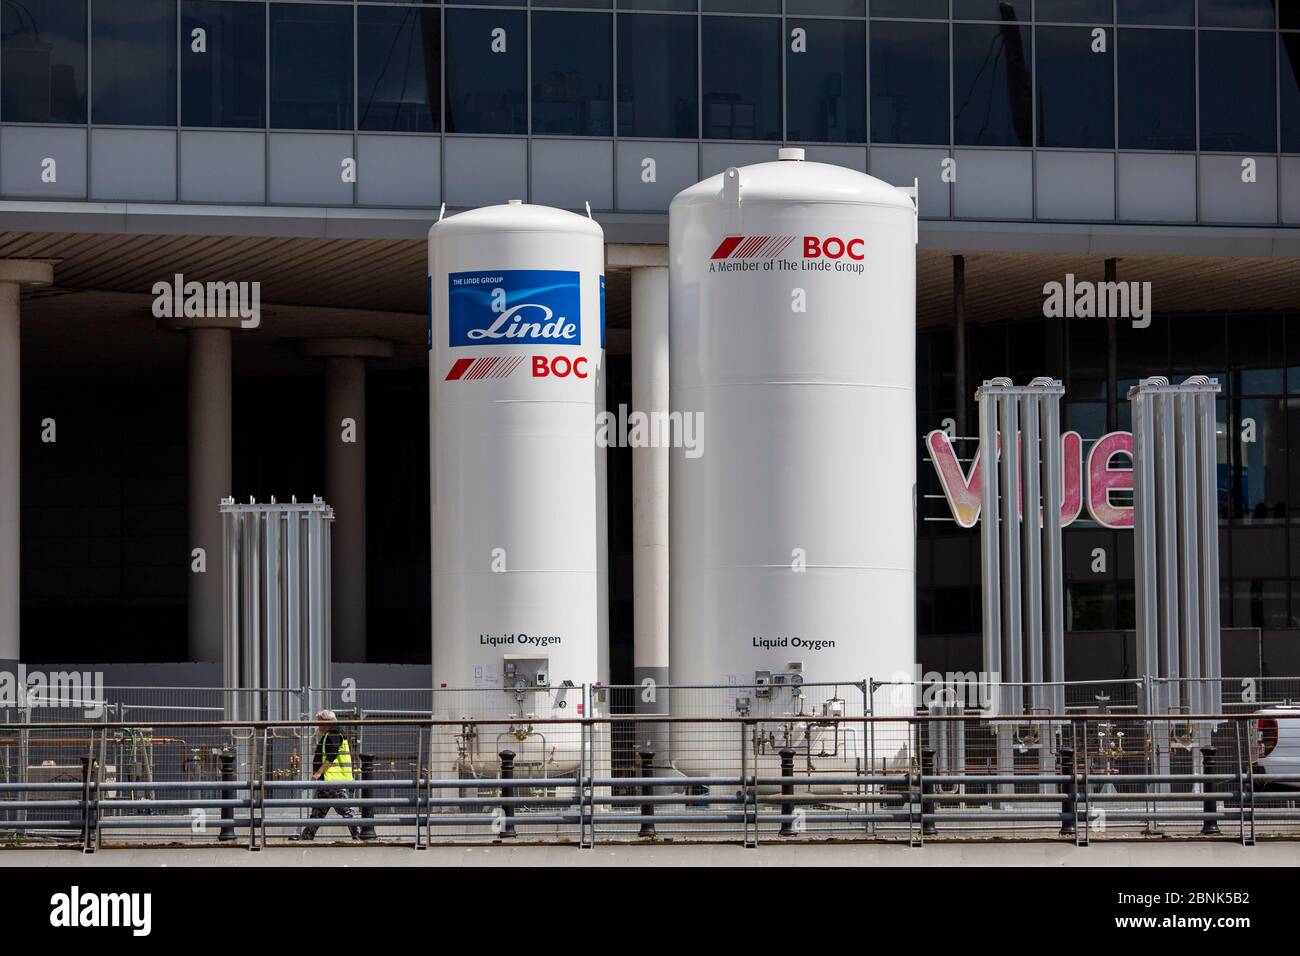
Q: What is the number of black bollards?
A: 9